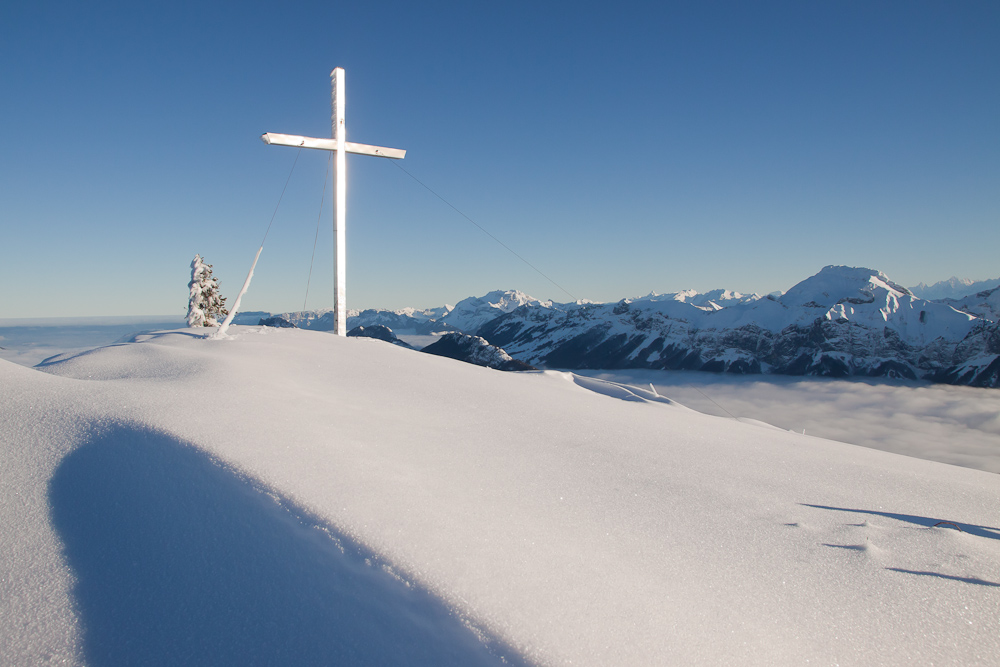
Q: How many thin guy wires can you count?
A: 3